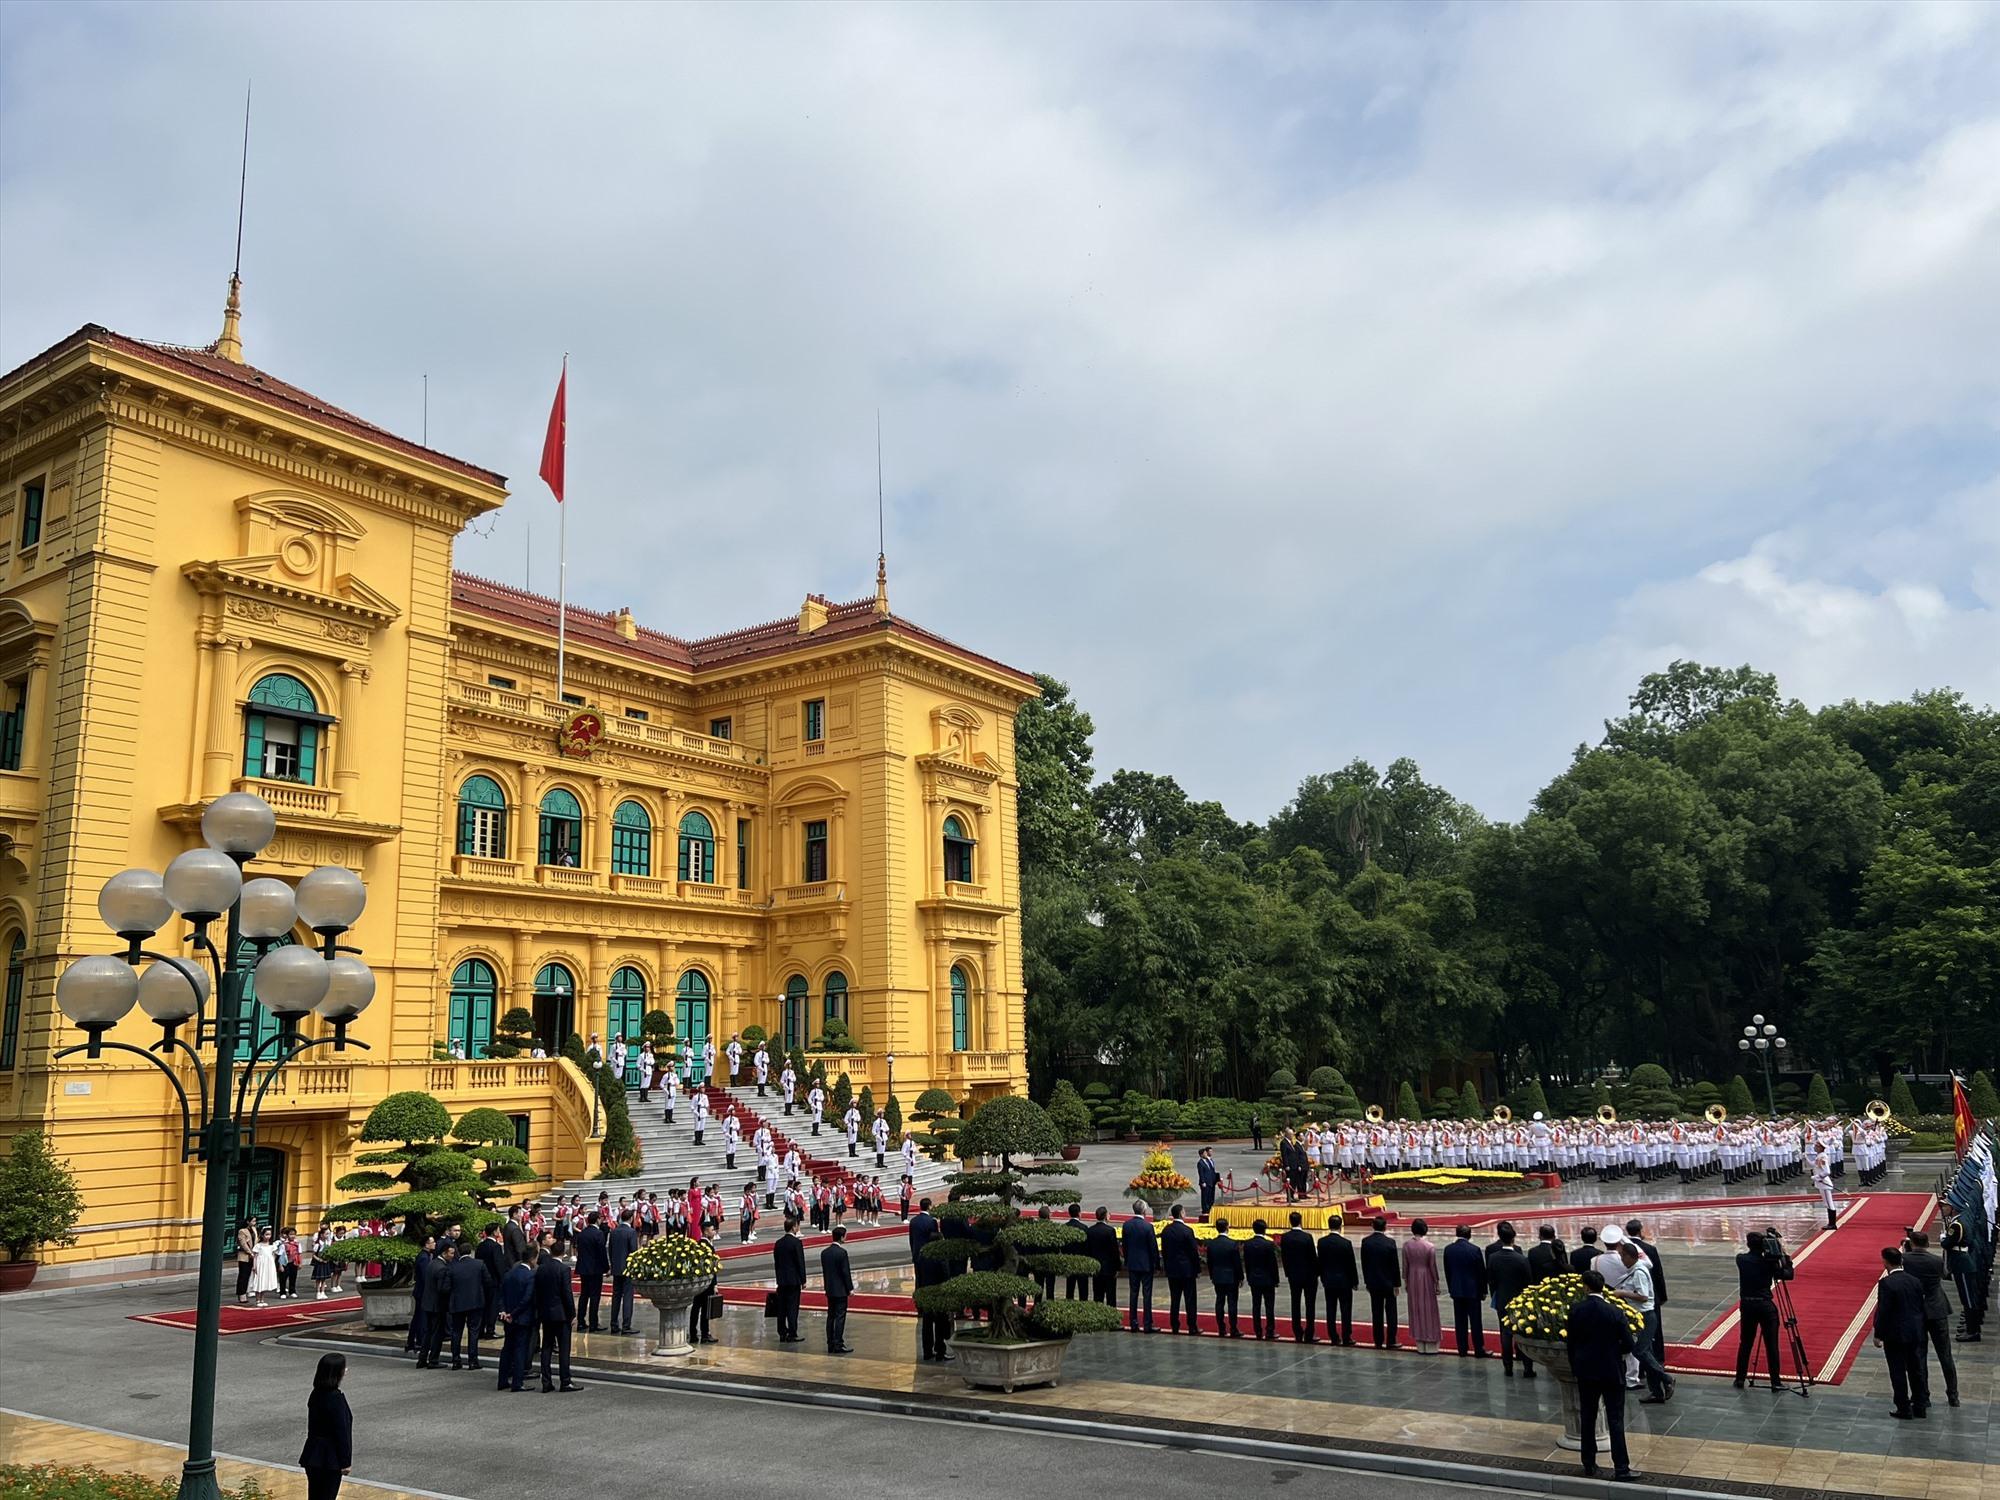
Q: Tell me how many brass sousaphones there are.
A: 5